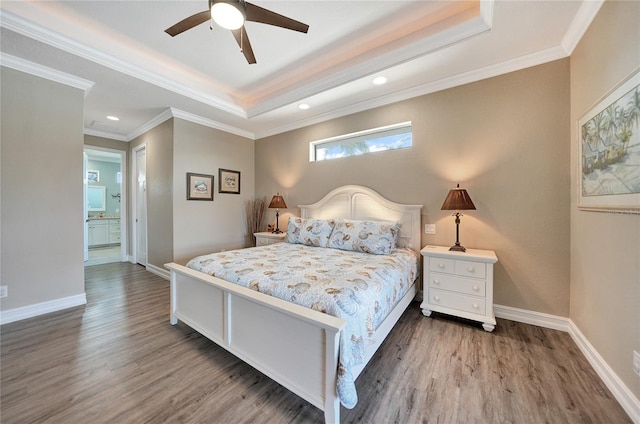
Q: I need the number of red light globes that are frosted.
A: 0